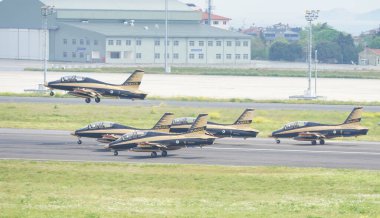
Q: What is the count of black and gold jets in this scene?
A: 5